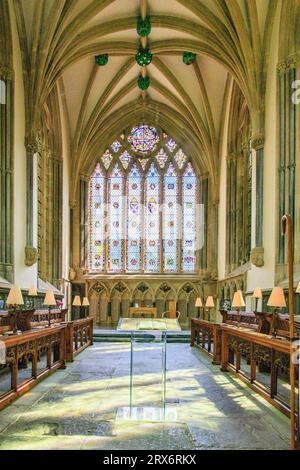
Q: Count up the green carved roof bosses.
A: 5